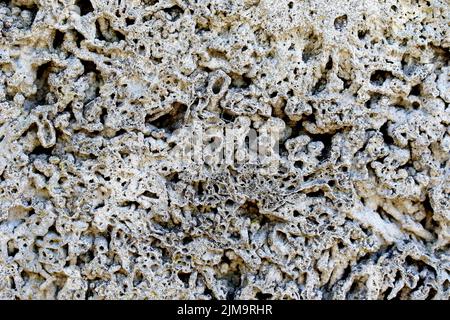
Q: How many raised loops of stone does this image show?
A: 2